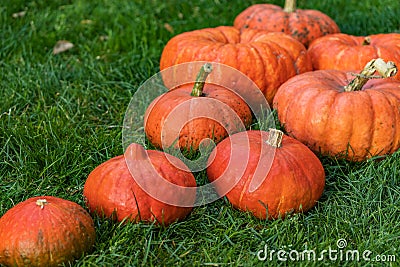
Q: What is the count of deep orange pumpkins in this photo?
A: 8